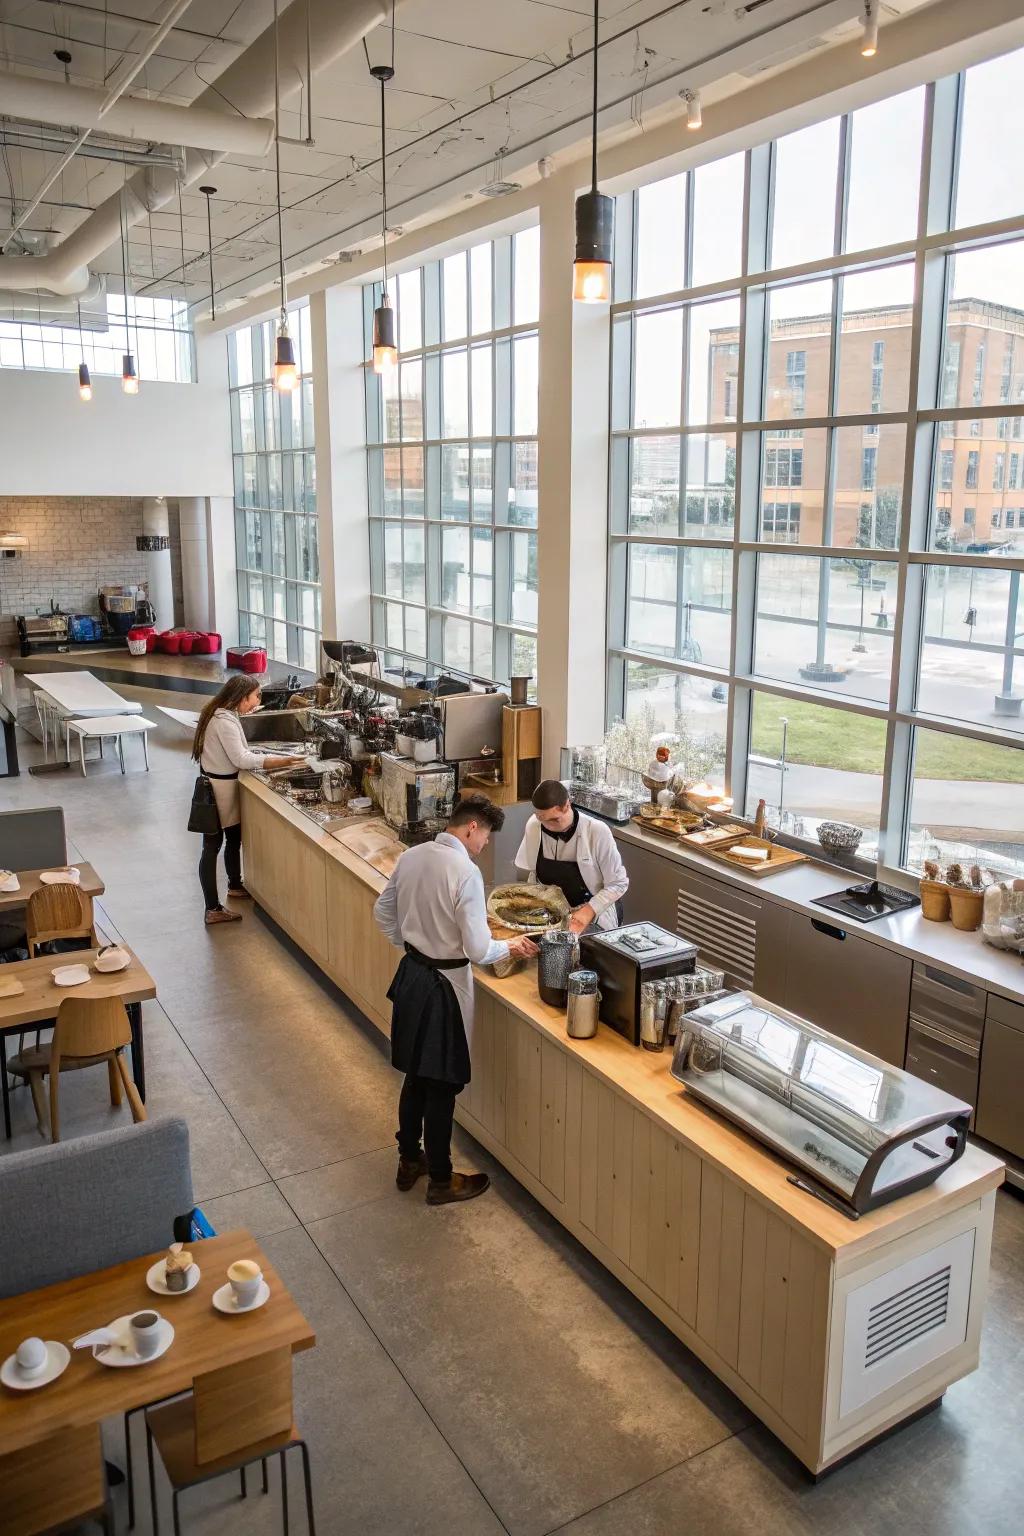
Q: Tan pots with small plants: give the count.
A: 2